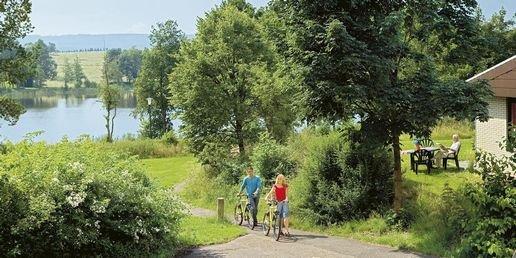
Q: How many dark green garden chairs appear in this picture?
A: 3